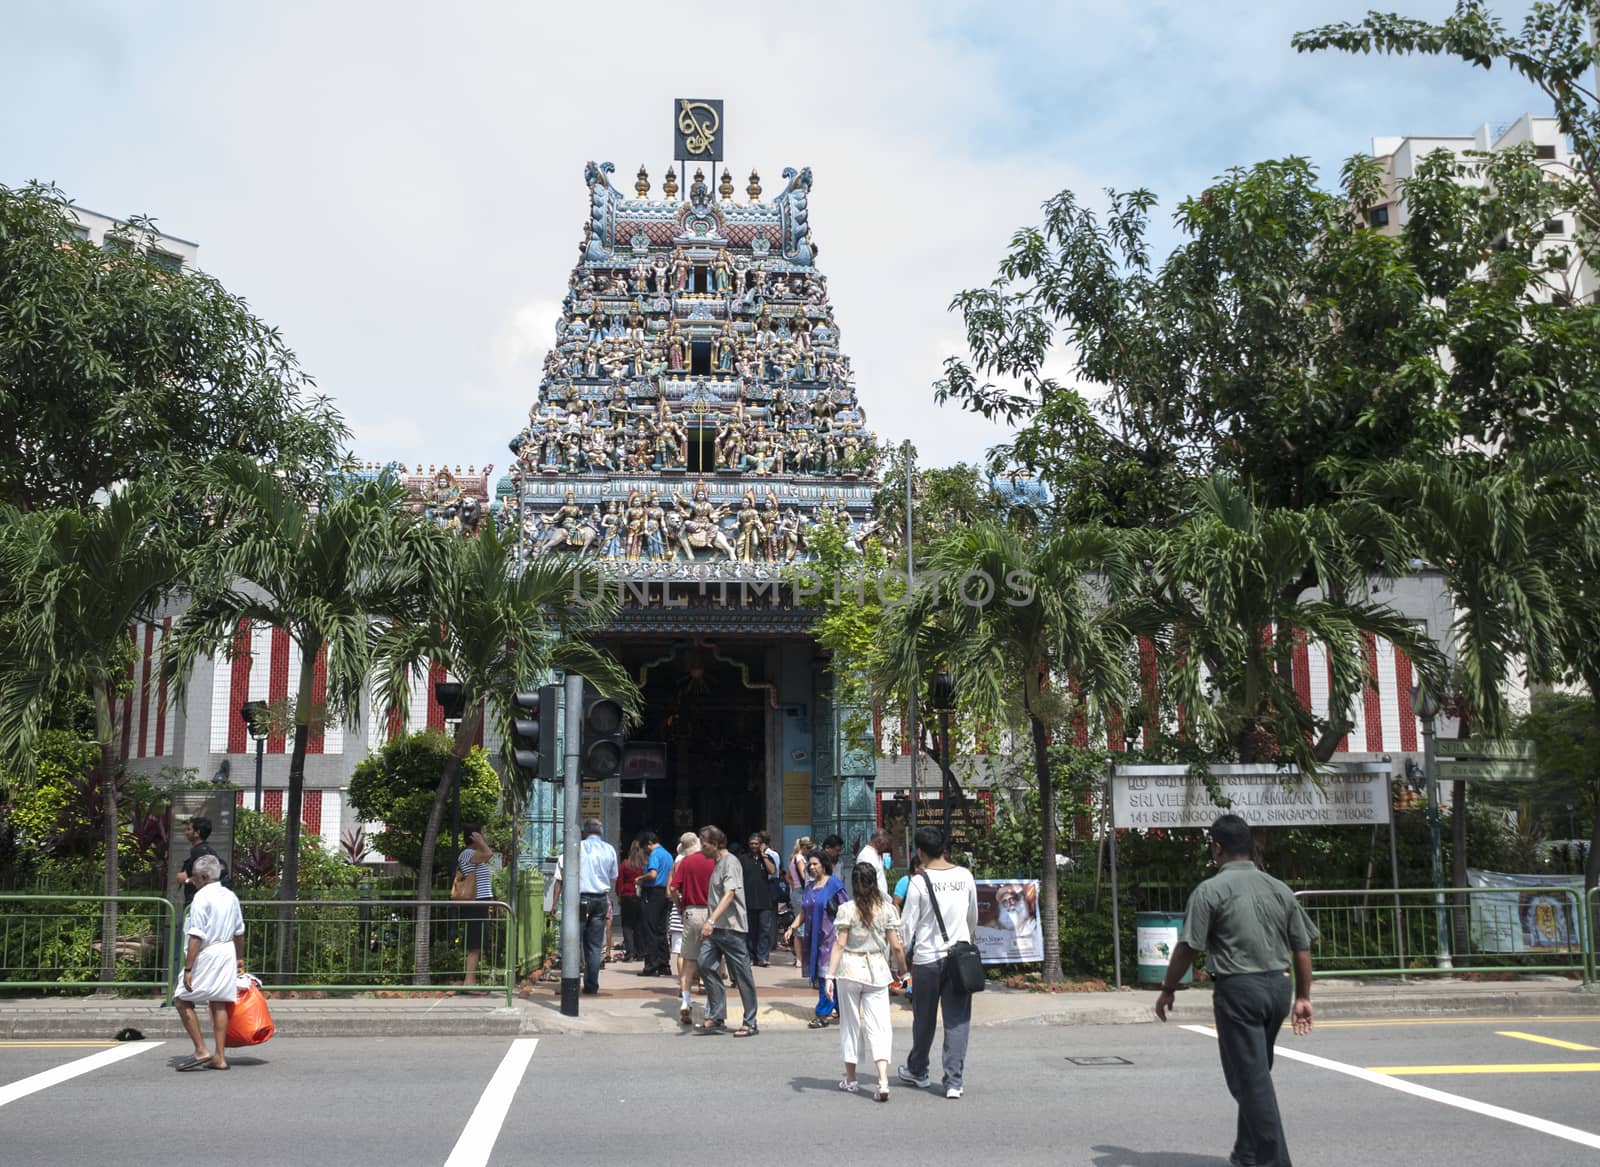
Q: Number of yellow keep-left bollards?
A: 0